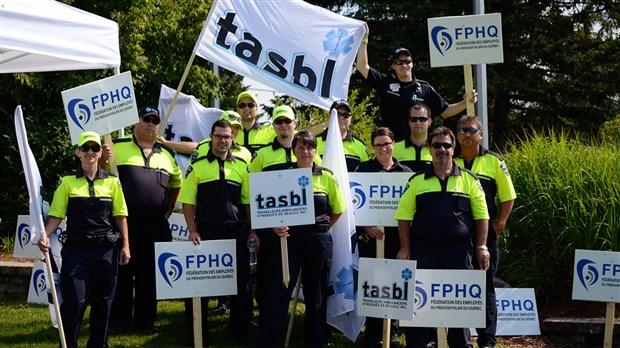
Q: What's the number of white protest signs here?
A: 12